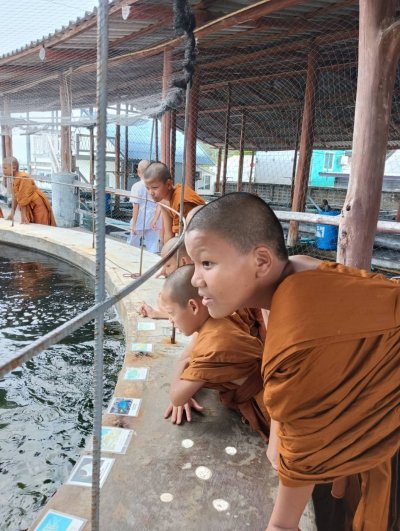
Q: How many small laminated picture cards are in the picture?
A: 7